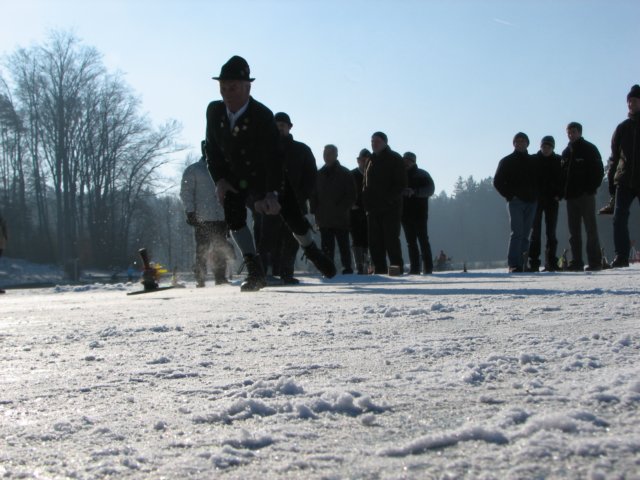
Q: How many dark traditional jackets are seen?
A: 1